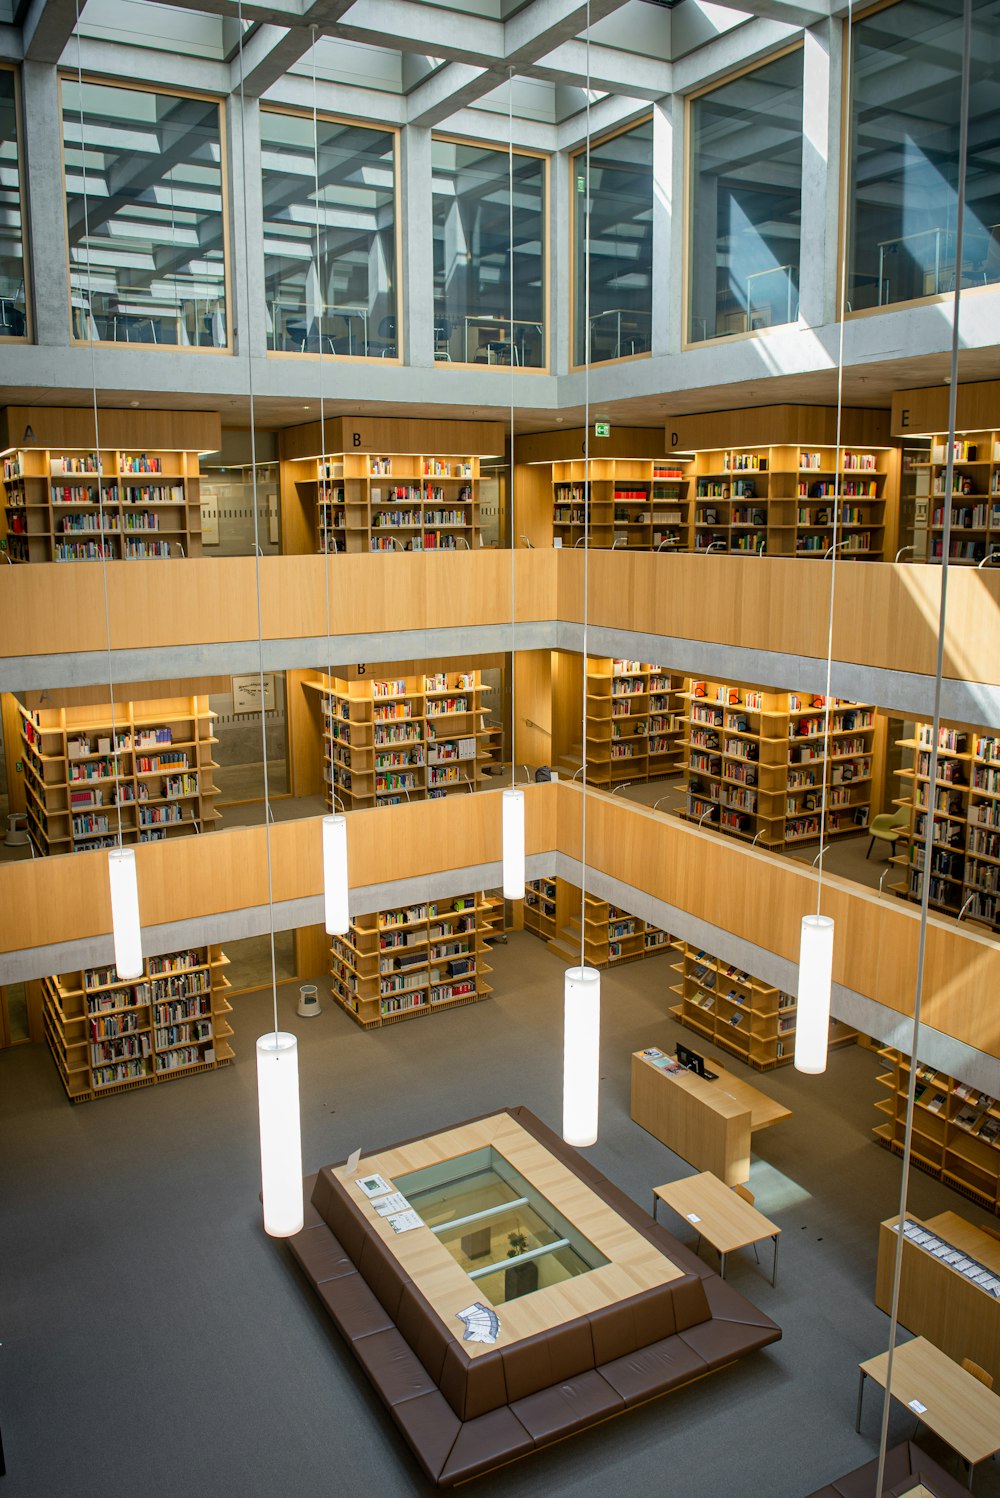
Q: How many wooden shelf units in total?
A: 15